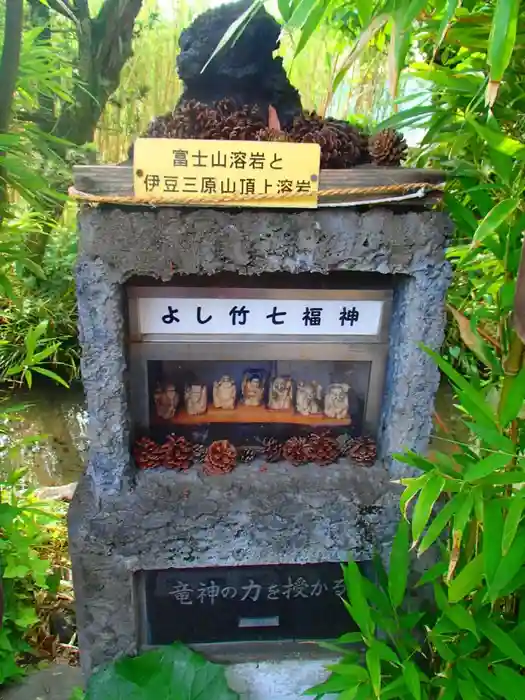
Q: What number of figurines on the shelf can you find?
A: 7